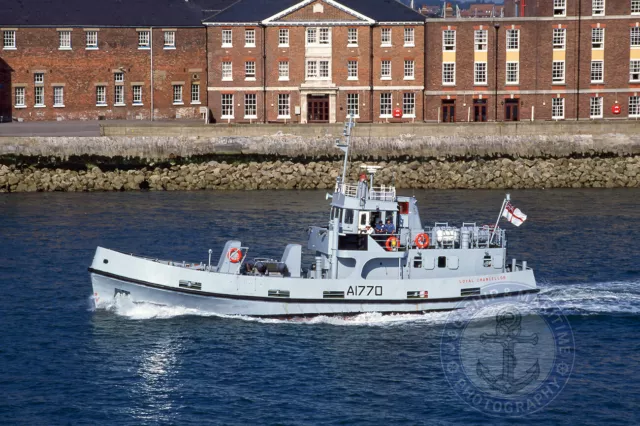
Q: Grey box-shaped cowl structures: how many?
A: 2